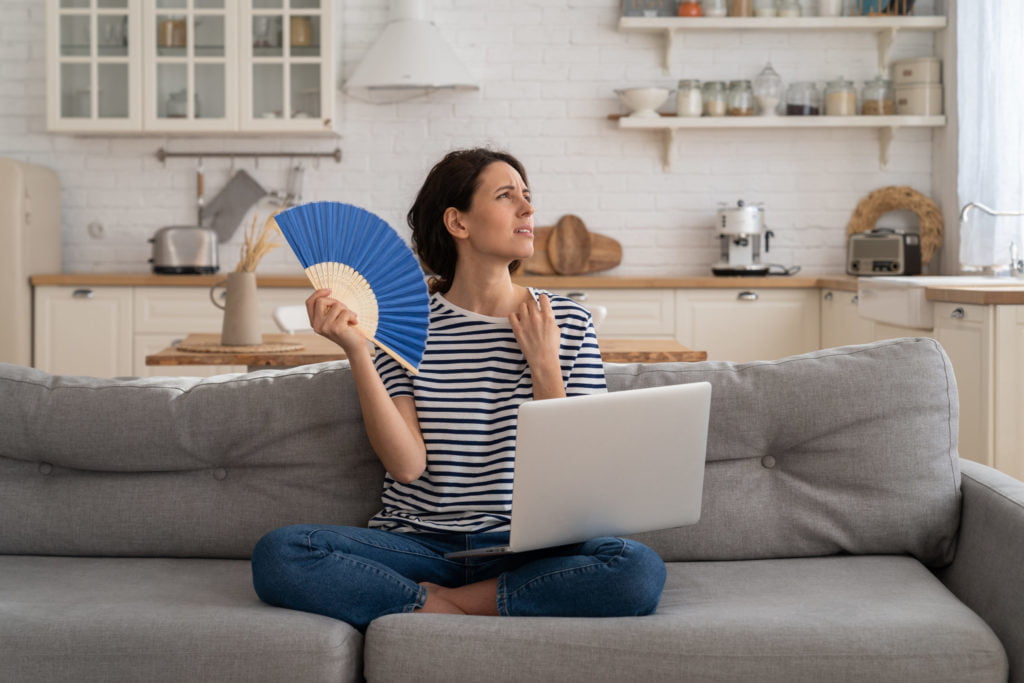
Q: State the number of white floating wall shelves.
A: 2